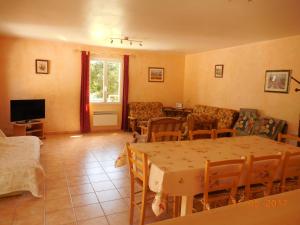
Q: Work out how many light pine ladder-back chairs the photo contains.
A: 8